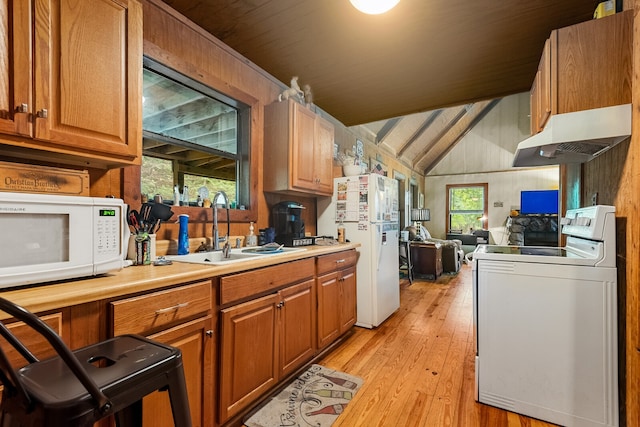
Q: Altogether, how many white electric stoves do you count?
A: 1